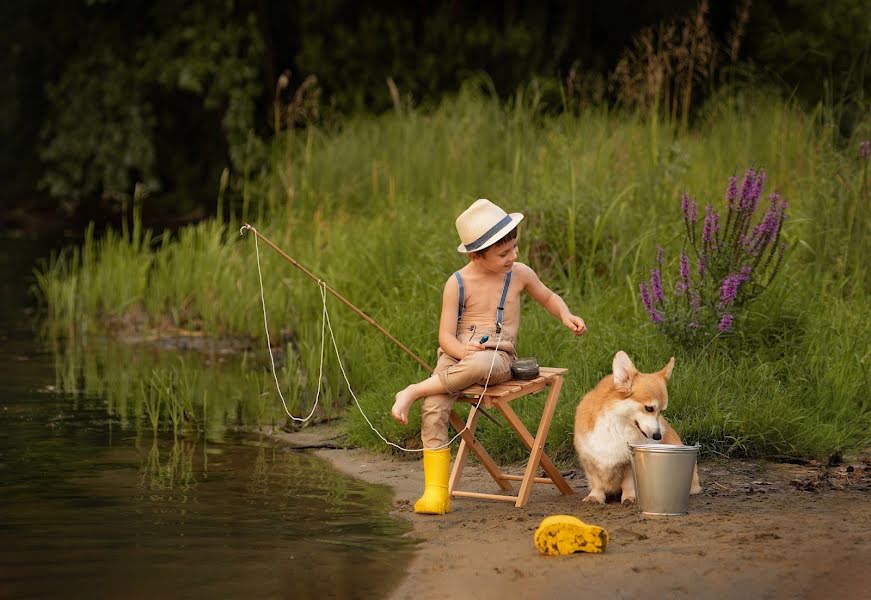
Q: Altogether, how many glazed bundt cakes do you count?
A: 0